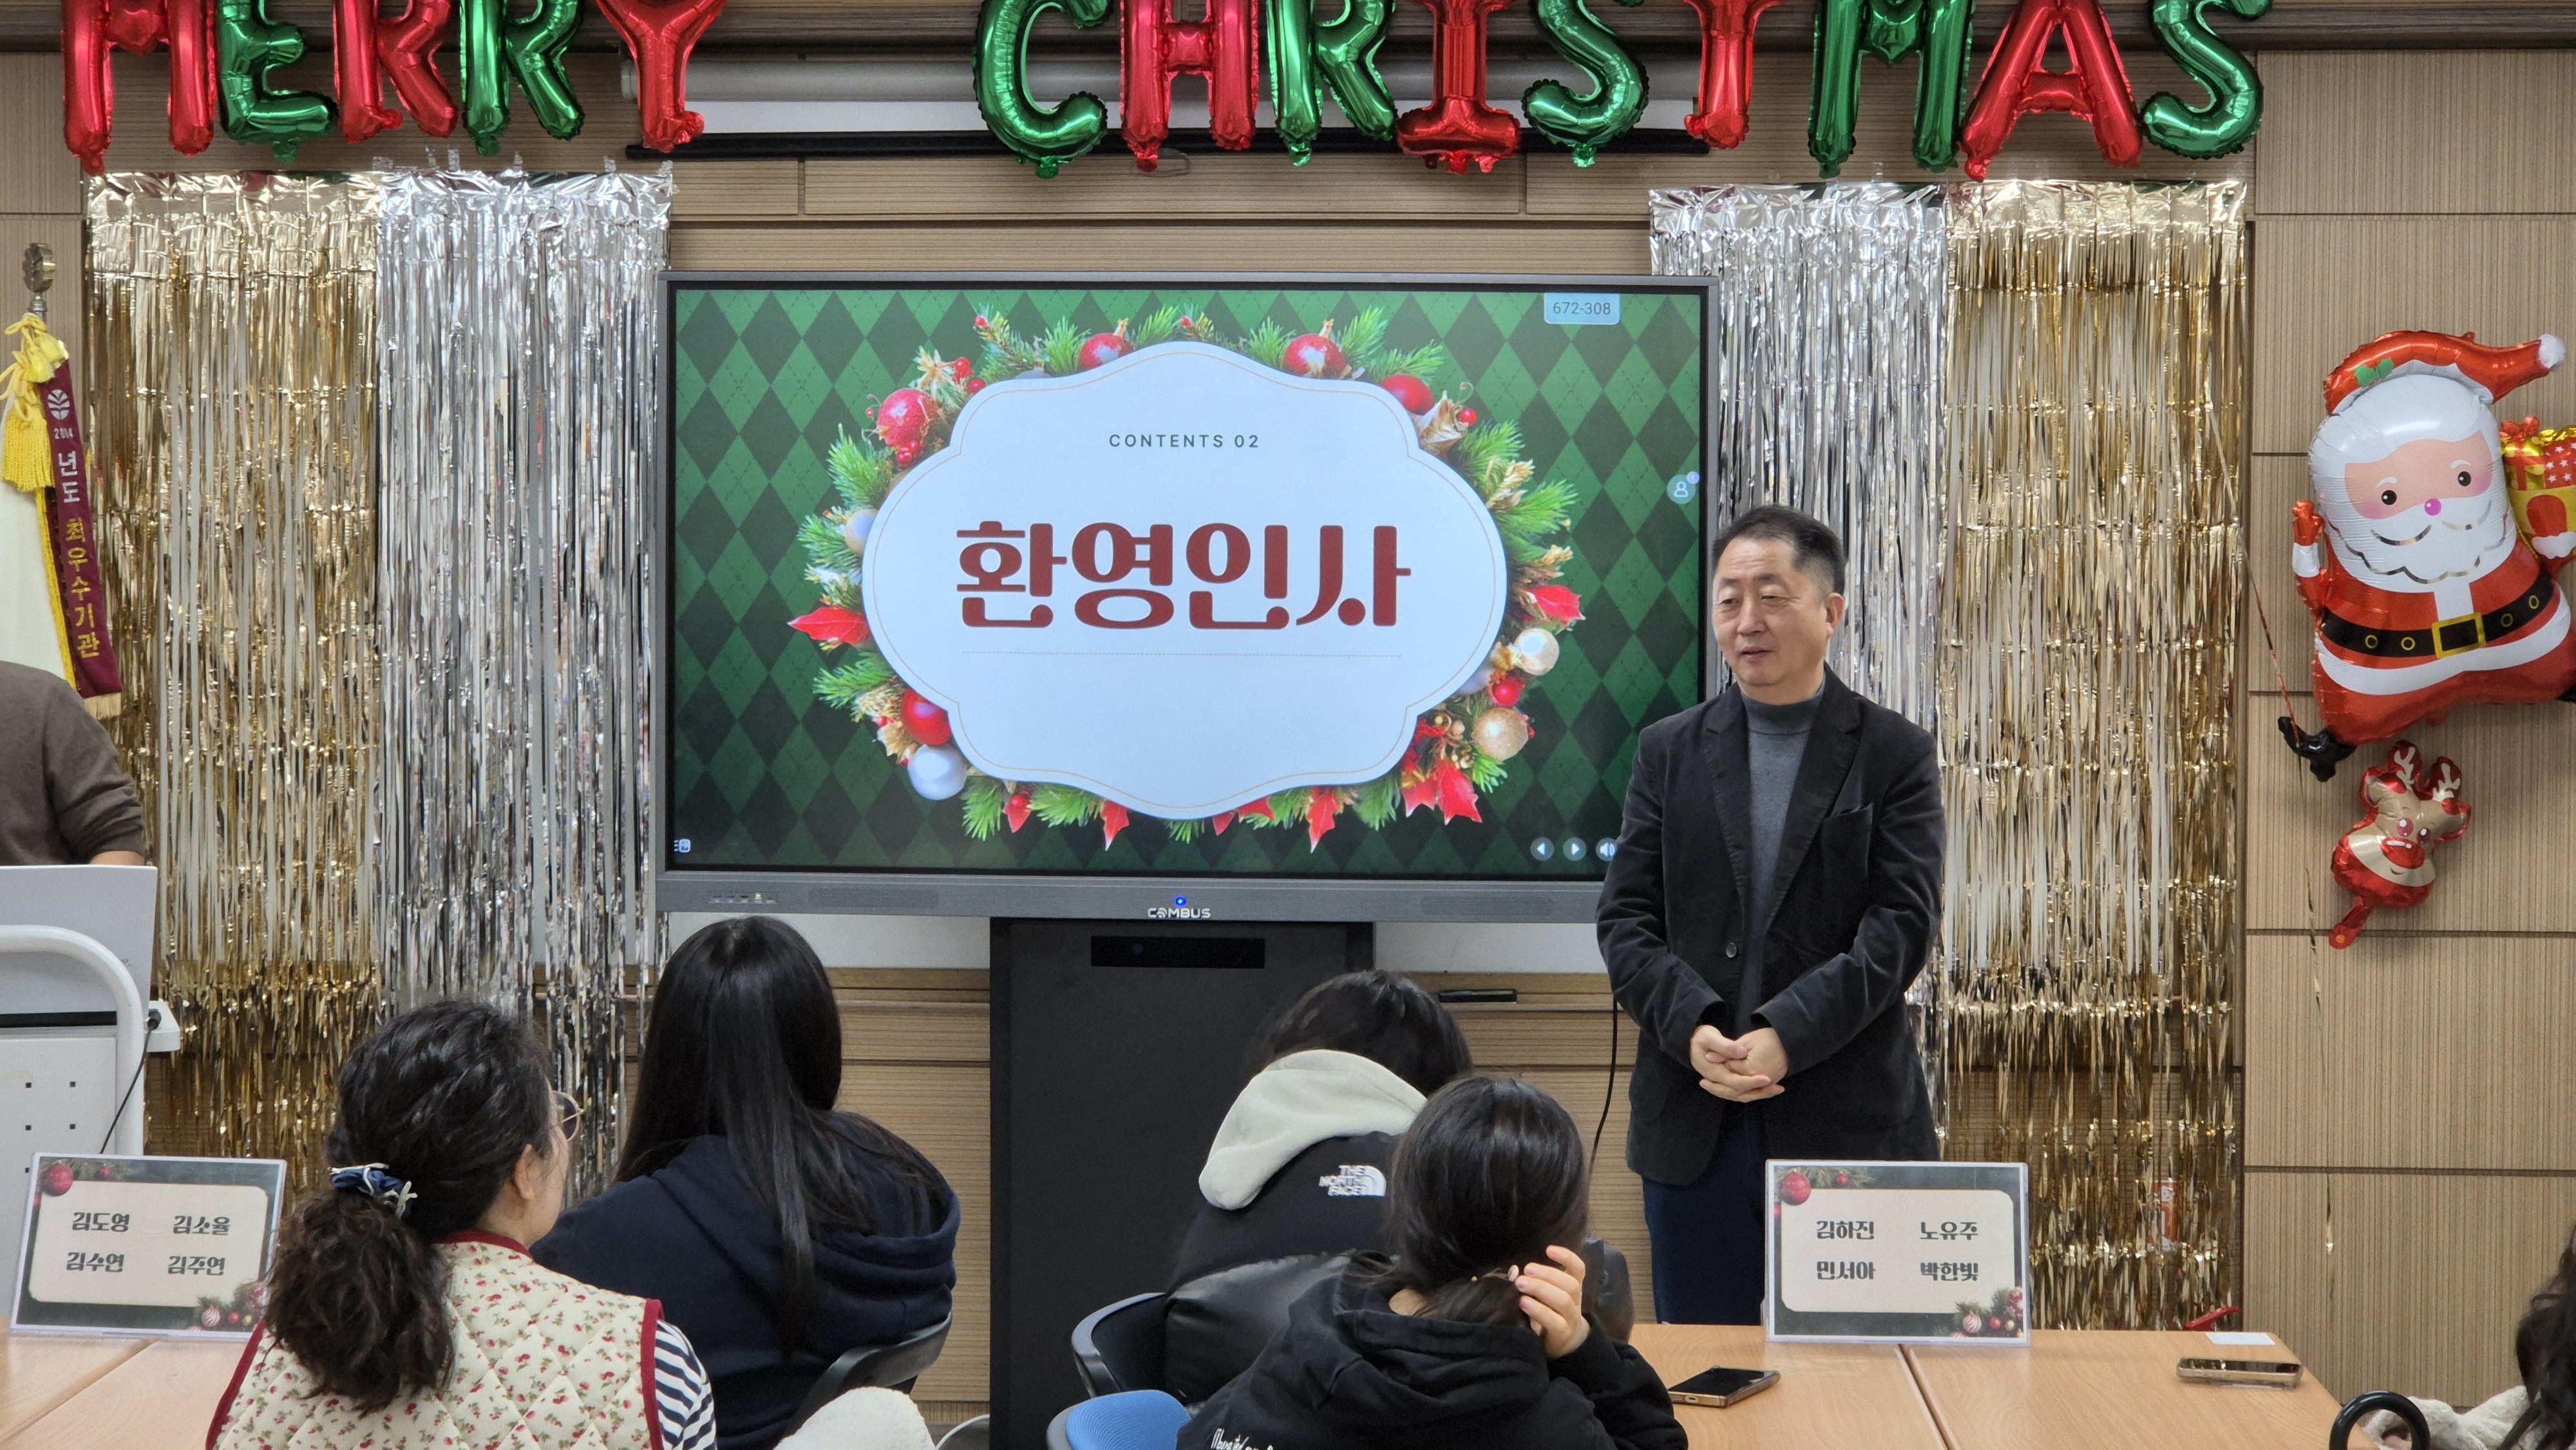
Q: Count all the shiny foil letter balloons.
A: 14